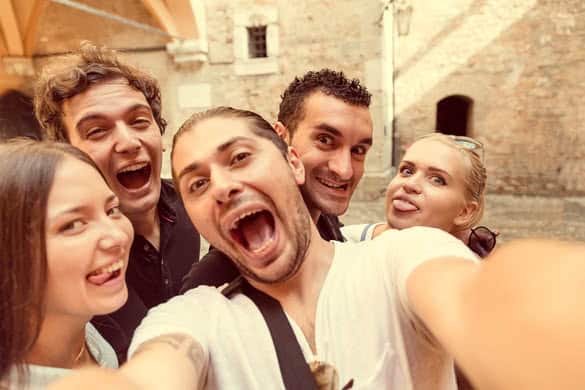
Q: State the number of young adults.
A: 5